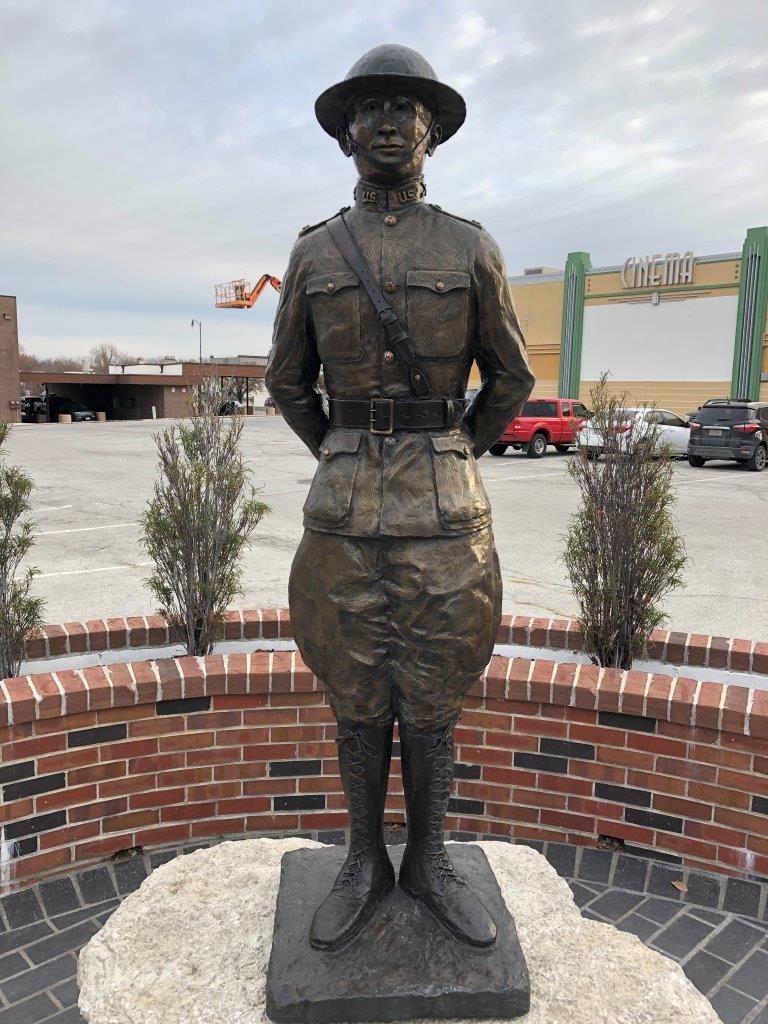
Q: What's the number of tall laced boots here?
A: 2